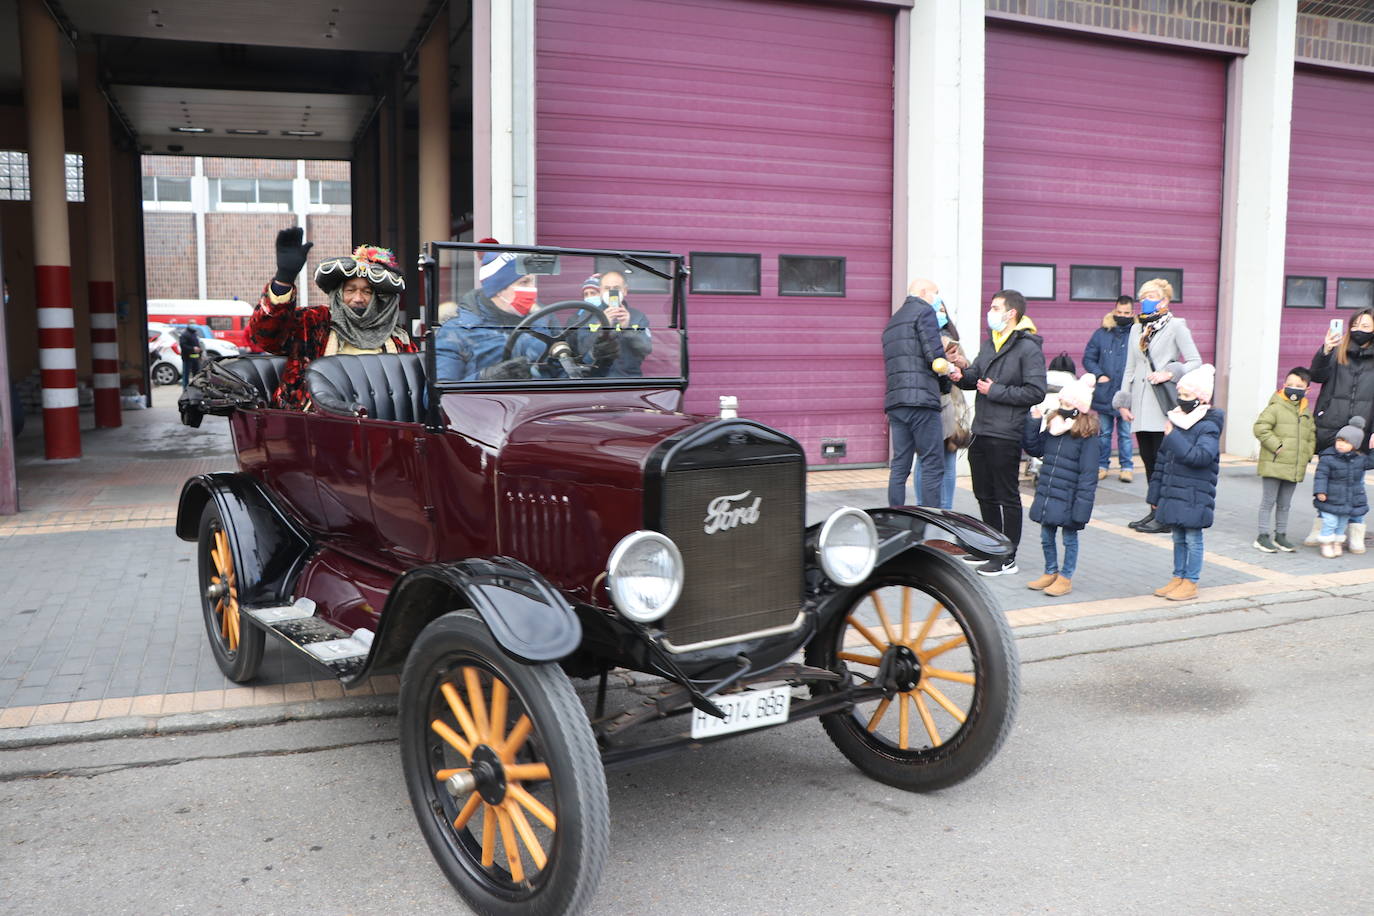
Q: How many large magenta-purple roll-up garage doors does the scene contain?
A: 3